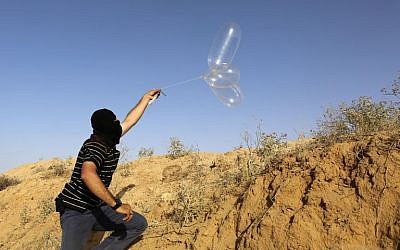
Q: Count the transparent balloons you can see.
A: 3